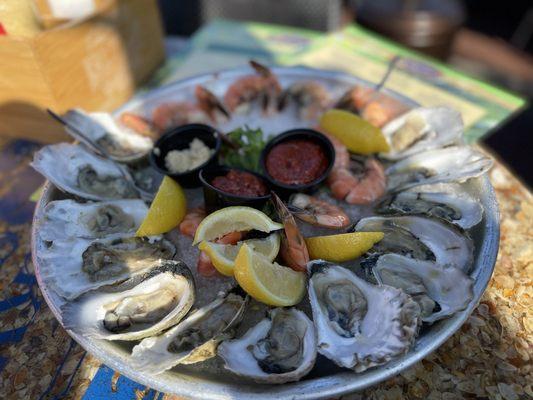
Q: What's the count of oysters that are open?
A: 13